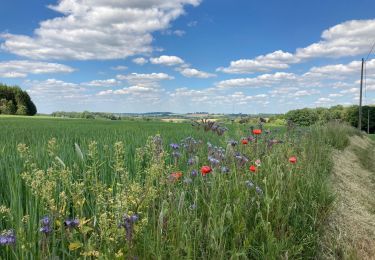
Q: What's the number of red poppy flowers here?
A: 6